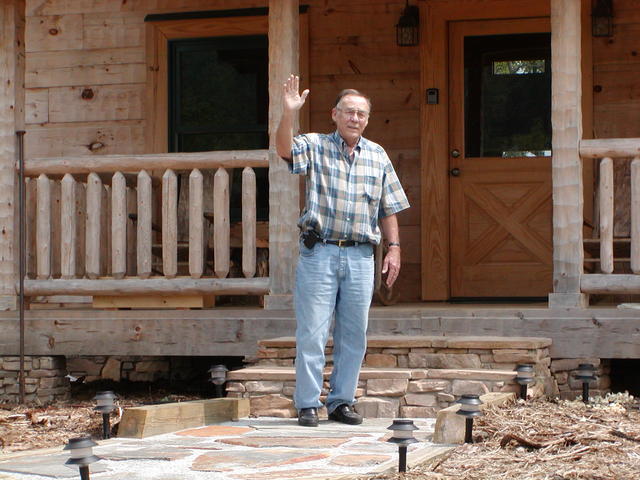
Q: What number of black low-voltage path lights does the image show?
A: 7